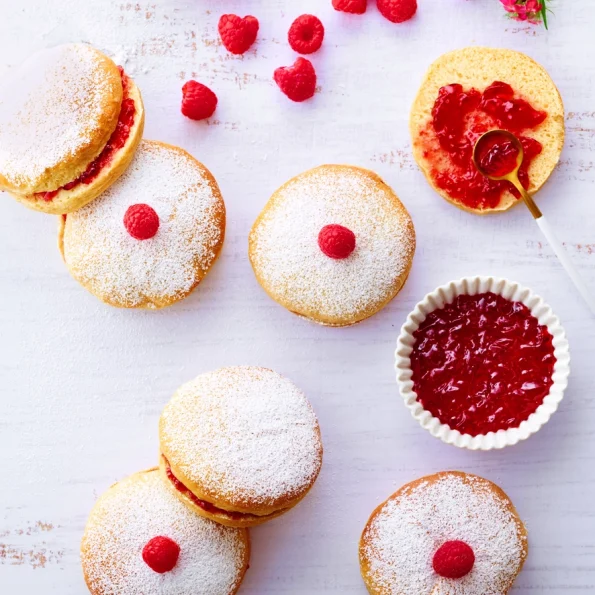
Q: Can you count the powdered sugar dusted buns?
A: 6